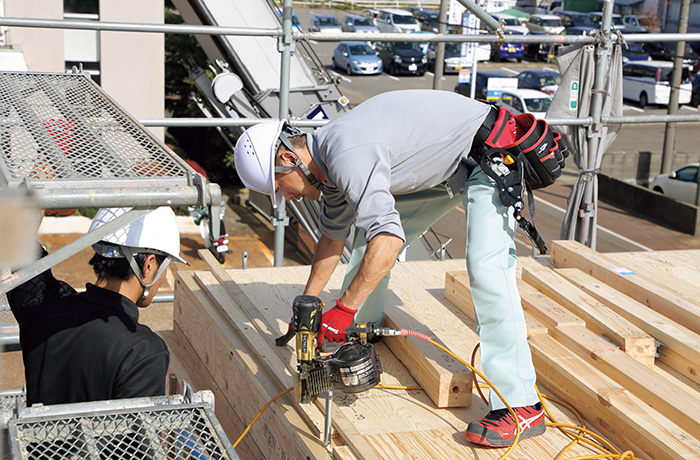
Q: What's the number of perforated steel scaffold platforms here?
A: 2